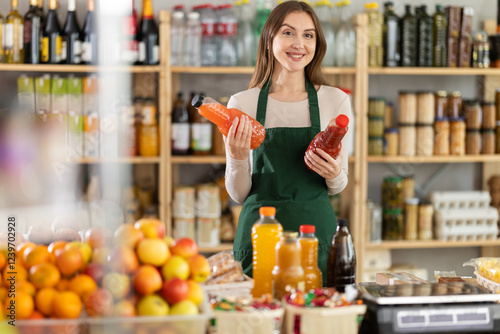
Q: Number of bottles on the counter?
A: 4